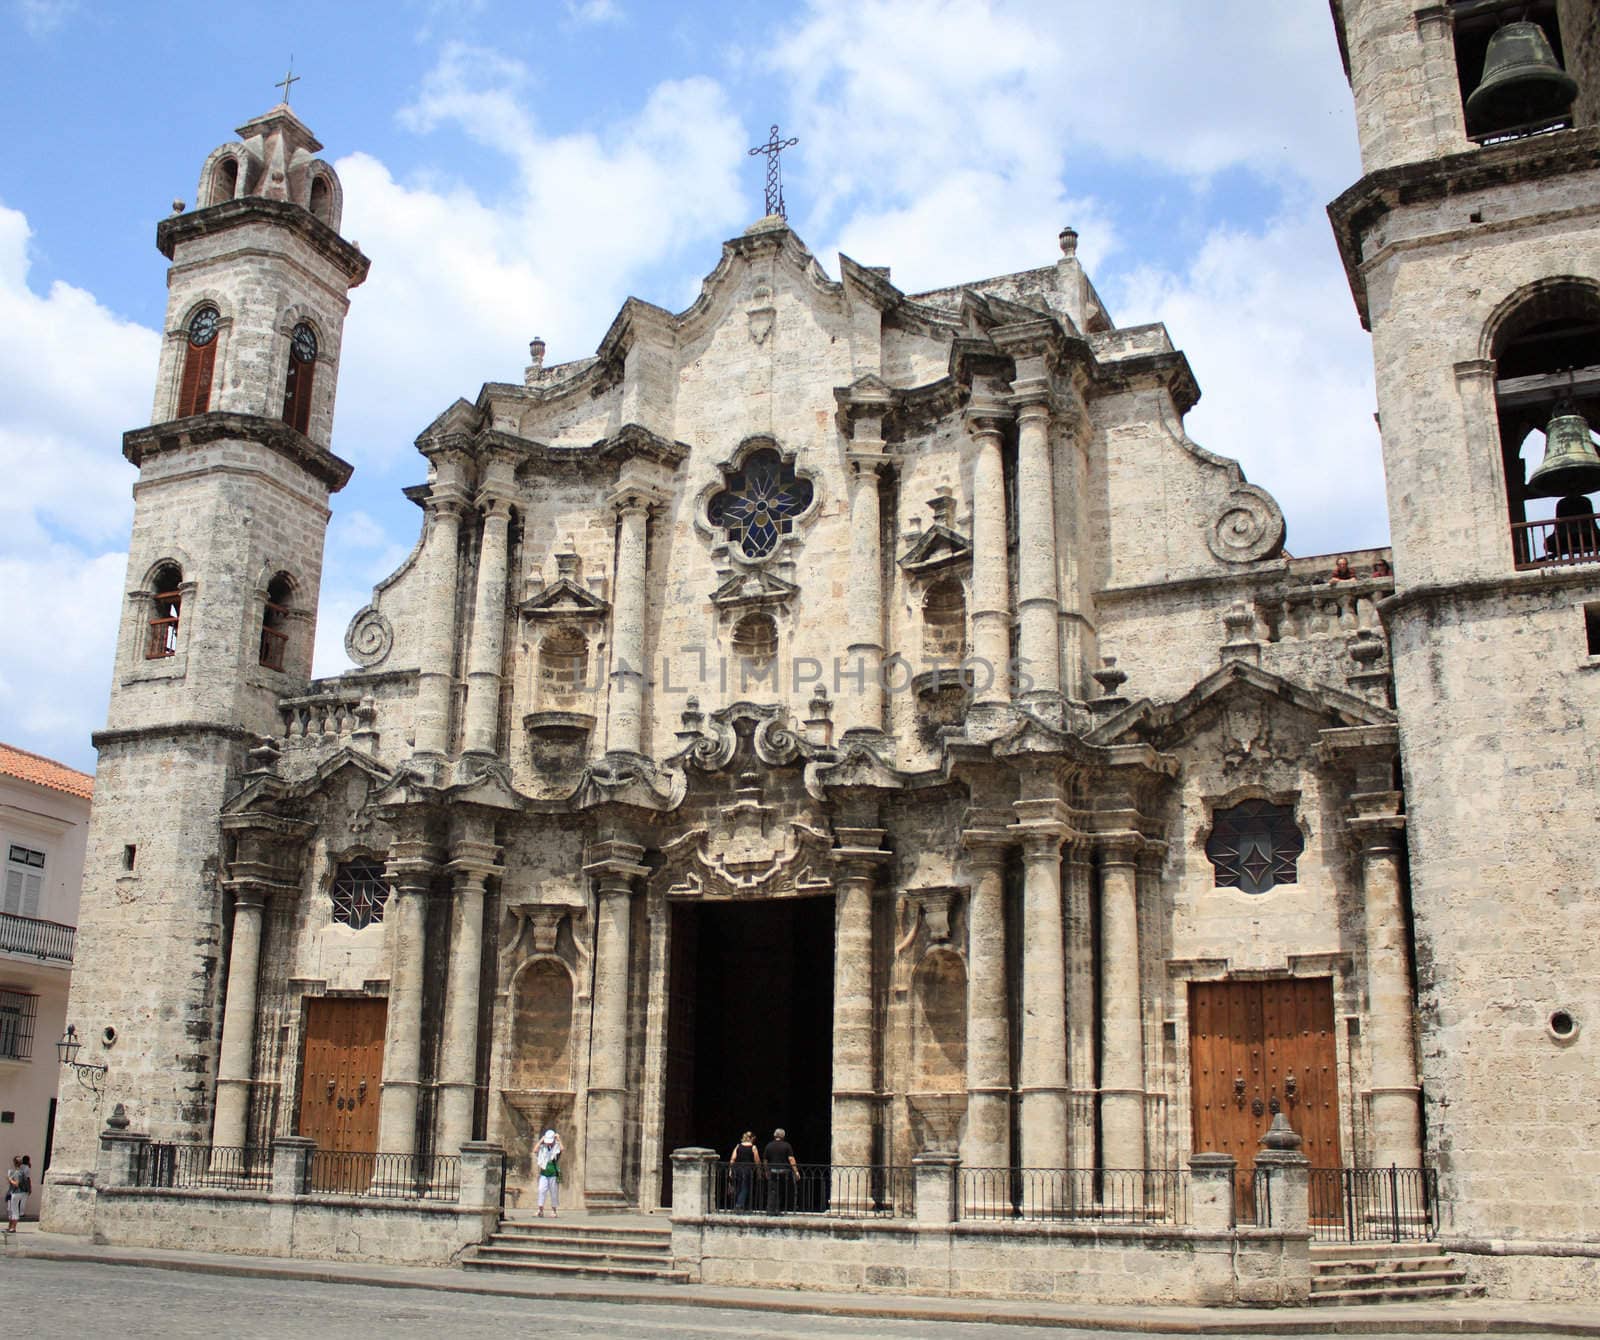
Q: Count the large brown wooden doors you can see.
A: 2